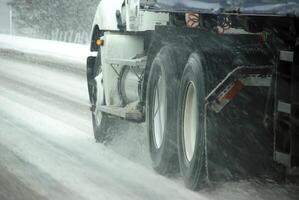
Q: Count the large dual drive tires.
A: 2